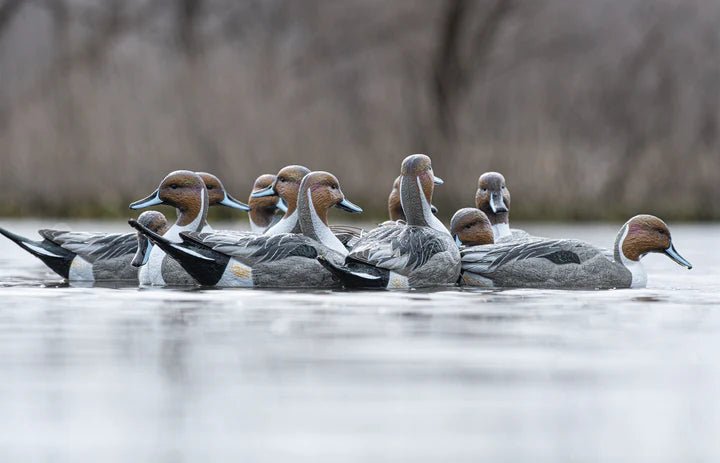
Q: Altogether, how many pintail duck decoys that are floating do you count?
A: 11